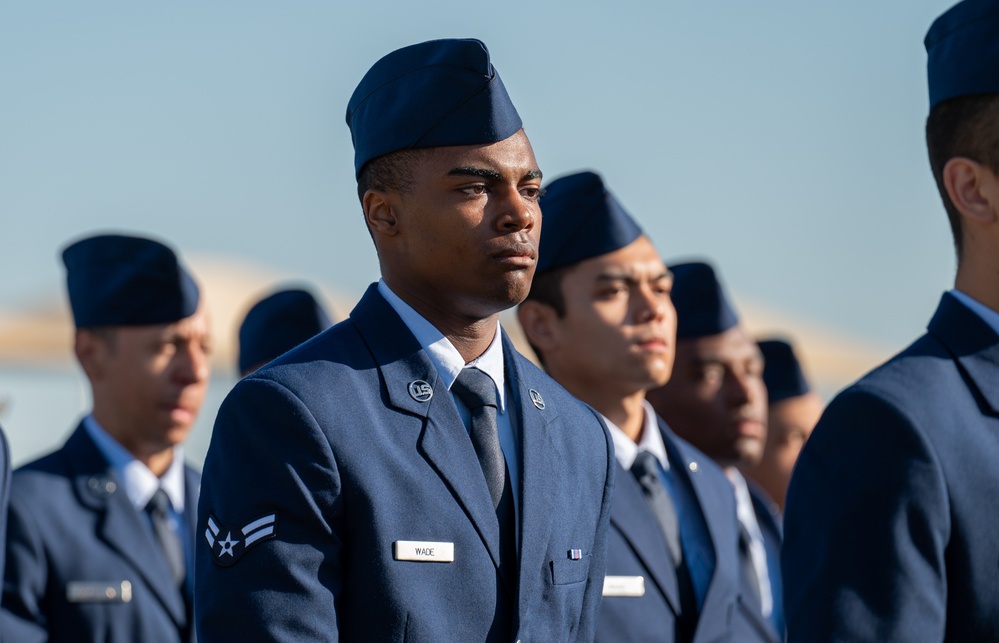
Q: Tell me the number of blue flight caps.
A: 7